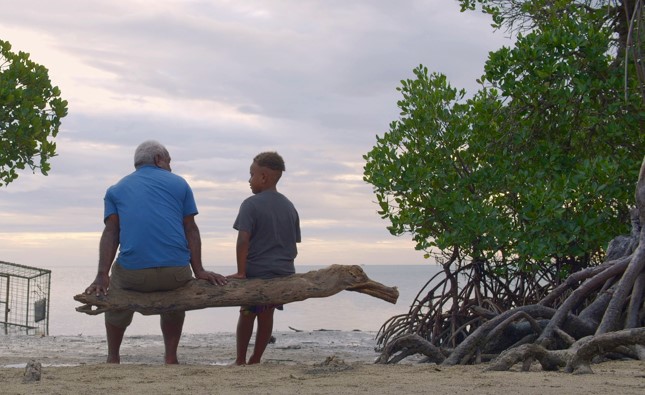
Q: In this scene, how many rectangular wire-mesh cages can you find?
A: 1